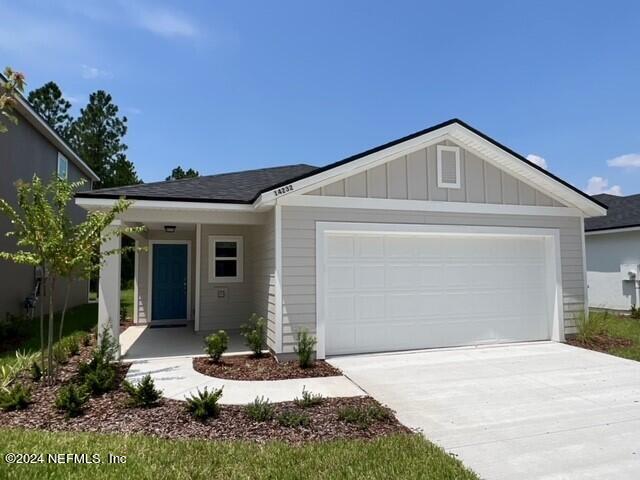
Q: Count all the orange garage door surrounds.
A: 0